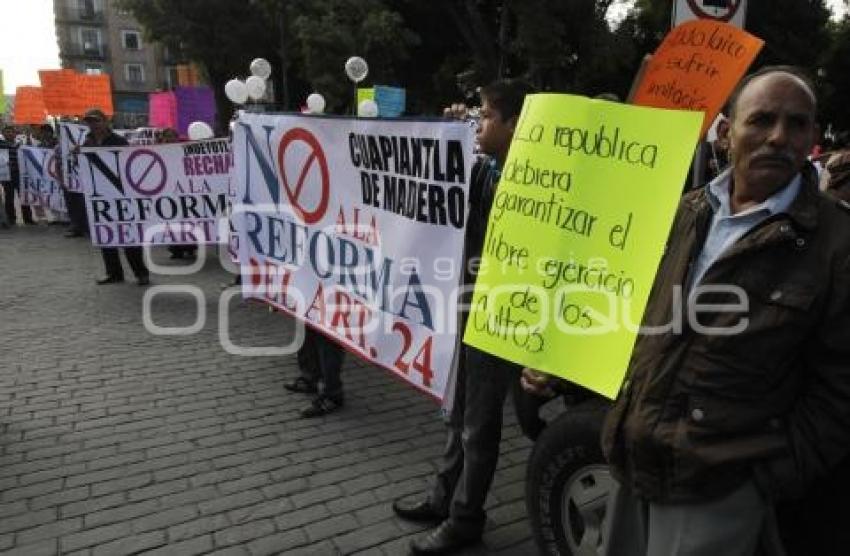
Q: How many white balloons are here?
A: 7